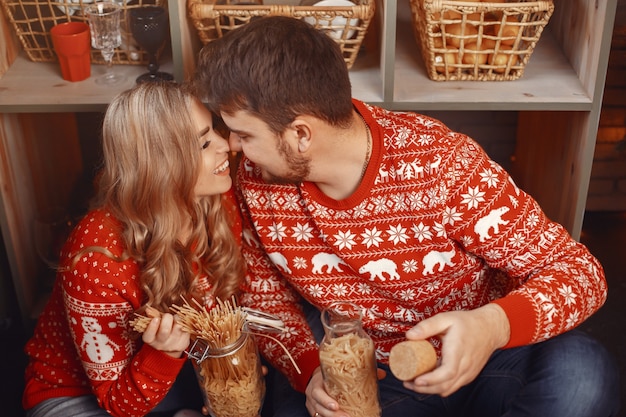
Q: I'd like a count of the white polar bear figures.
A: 5